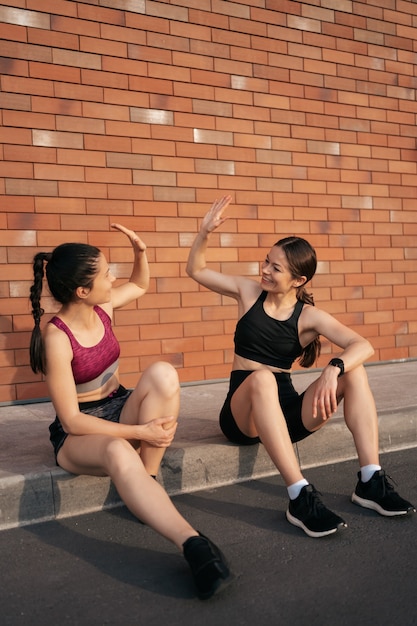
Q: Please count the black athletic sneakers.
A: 3